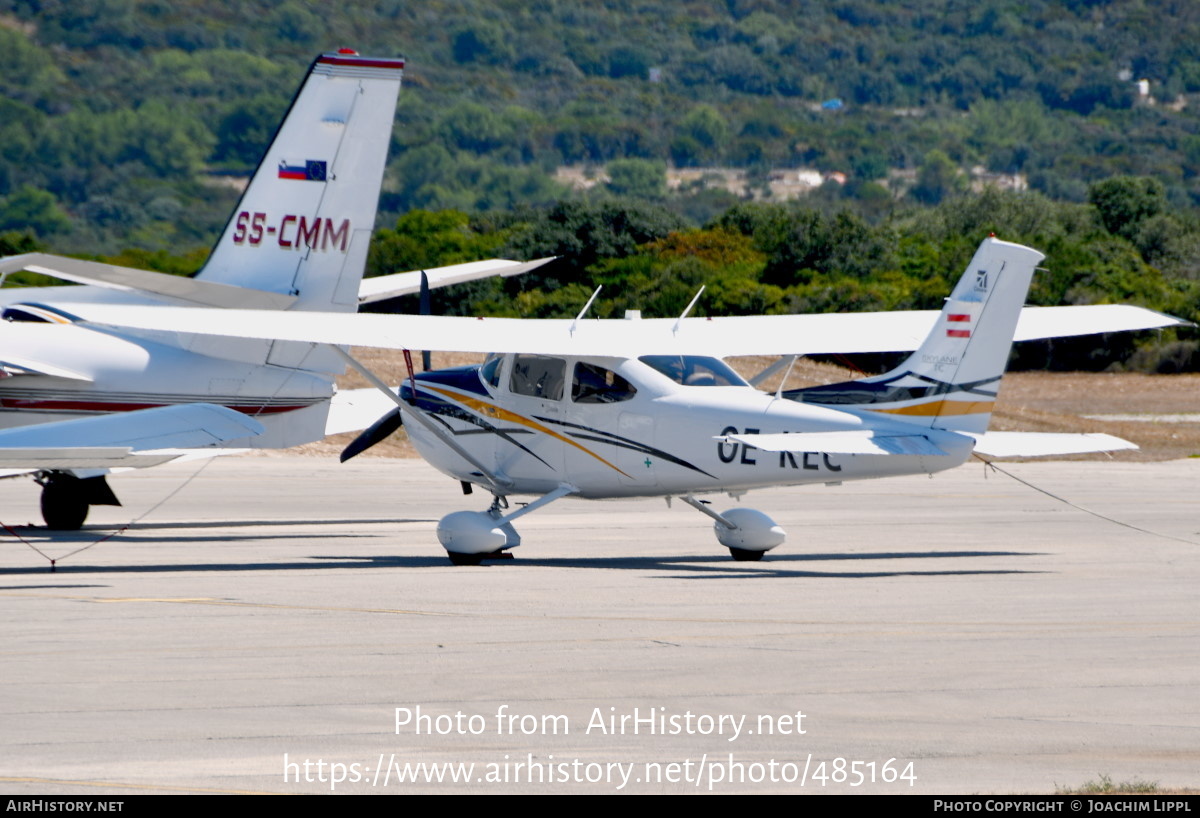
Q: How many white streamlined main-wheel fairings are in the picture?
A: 2